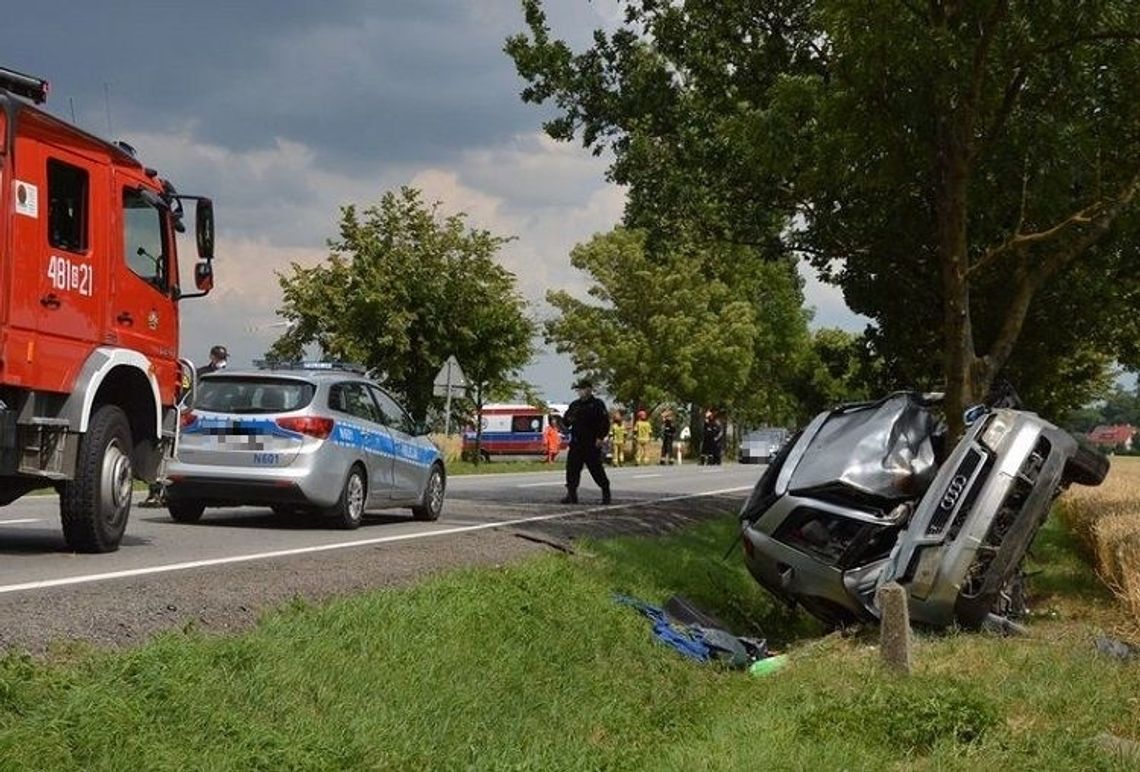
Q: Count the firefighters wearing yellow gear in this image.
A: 2